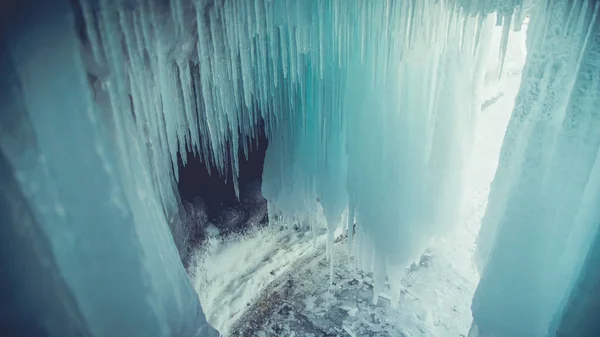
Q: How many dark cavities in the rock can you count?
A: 1